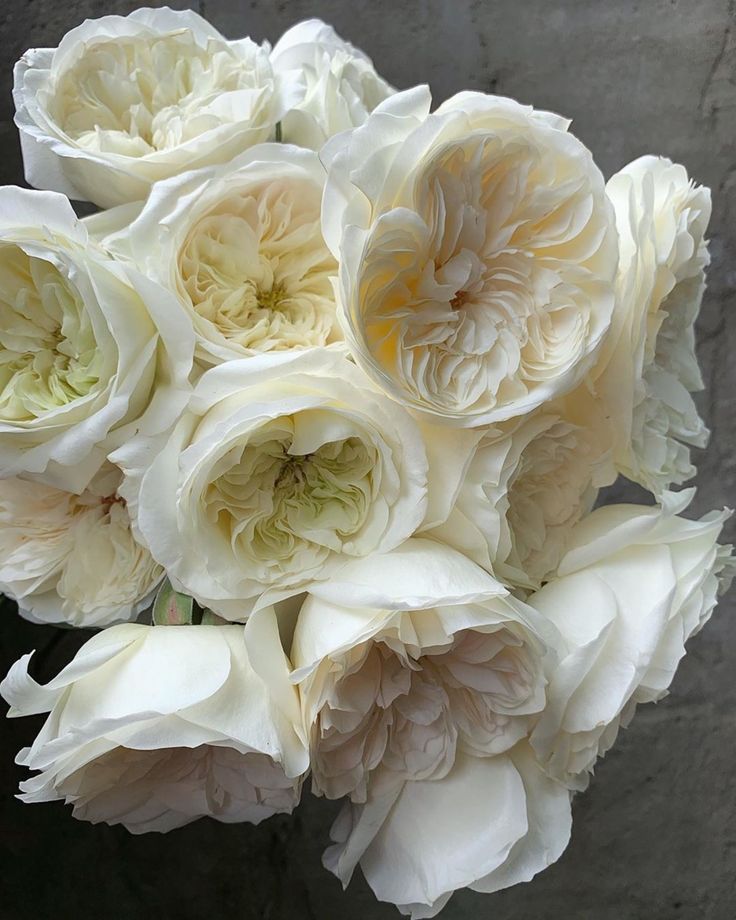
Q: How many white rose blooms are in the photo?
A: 12